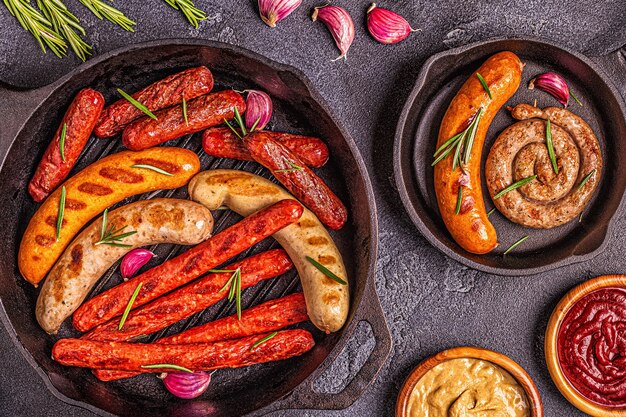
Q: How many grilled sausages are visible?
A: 14